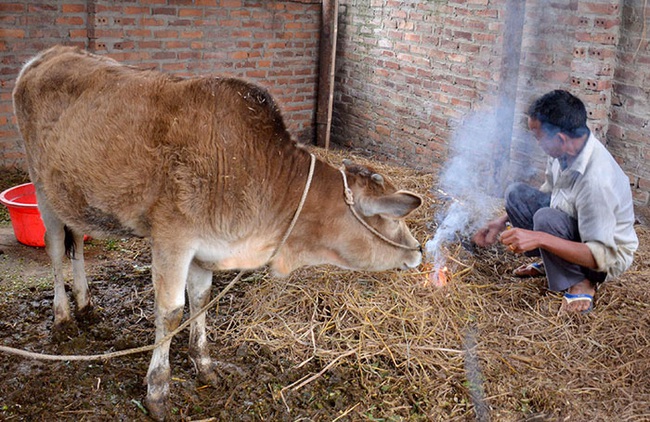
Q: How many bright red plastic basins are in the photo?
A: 1